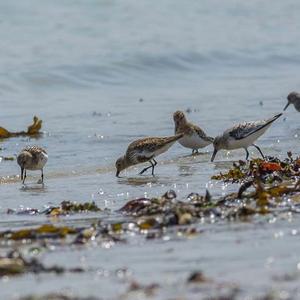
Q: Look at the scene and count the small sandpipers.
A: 5